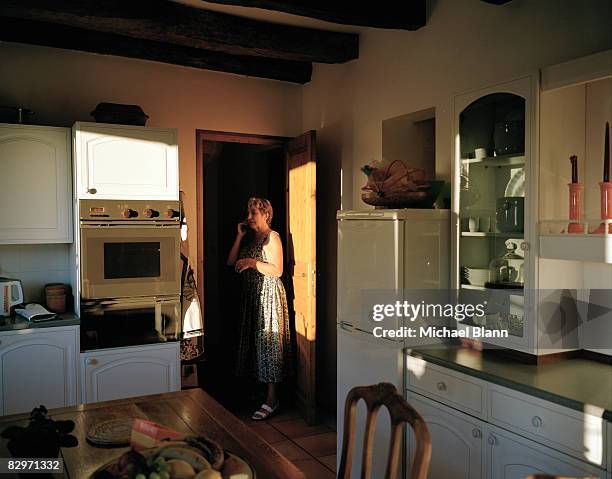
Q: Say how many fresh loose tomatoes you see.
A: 0